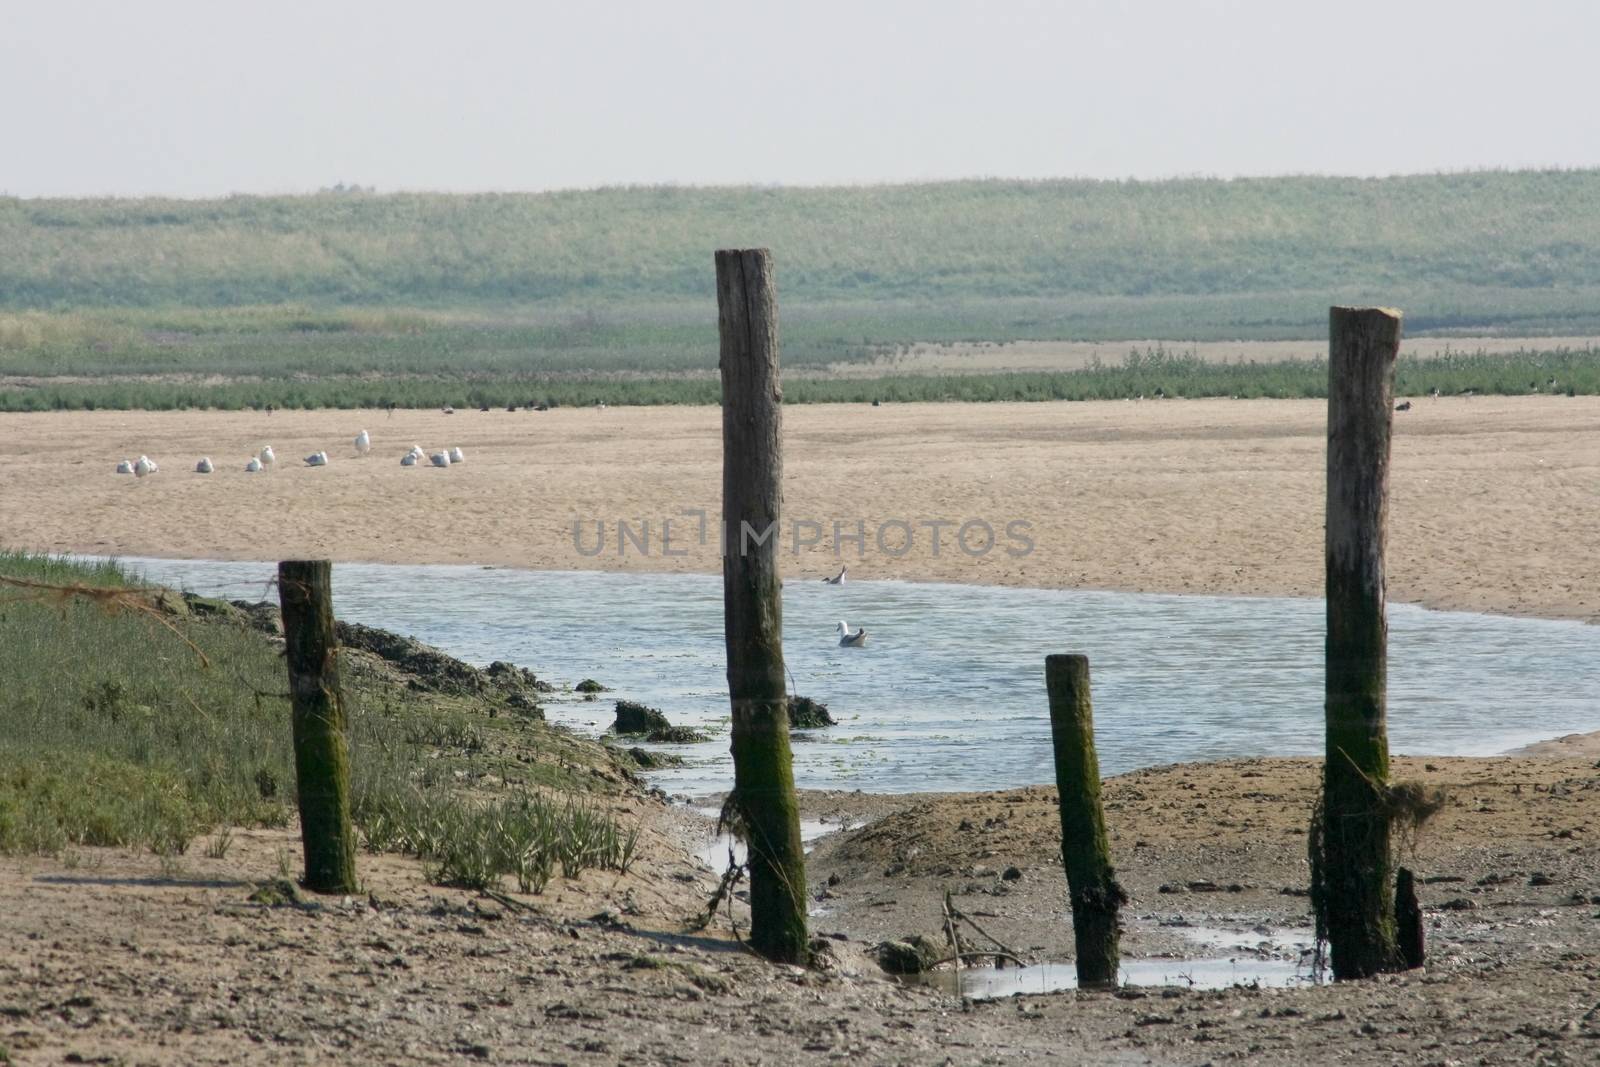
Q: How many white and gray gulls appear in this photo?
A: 14